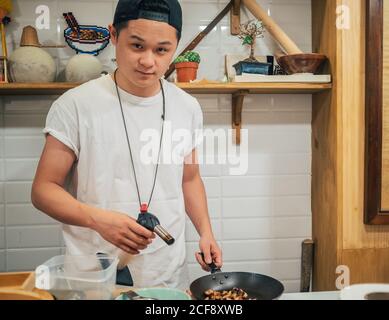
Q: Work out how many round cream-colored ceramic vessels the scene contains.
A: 2